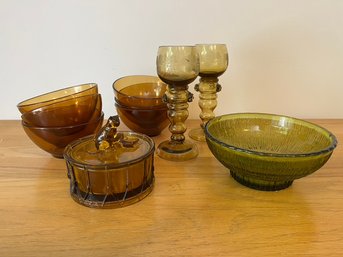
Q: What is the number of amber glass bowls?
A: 6